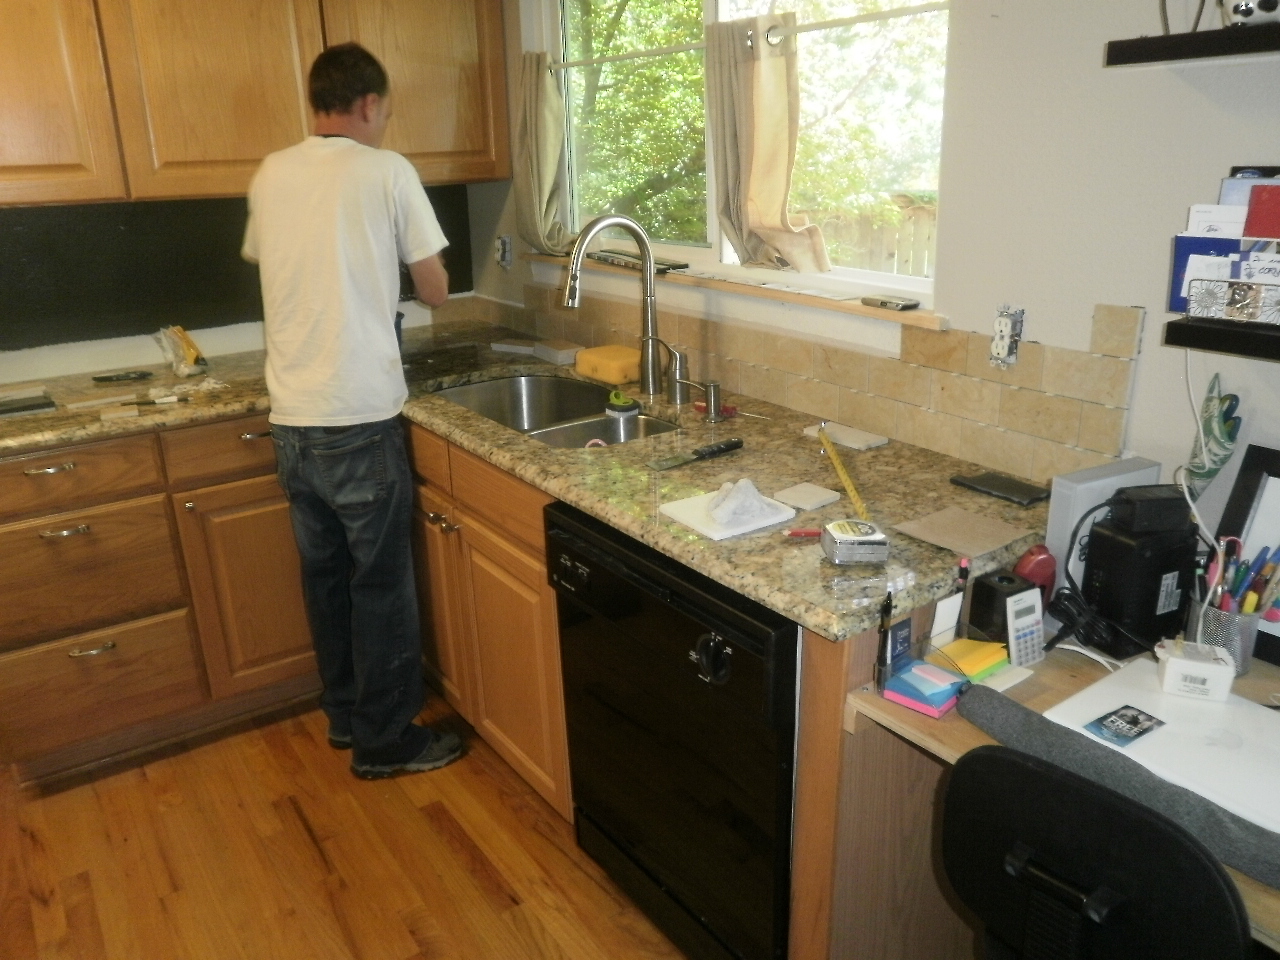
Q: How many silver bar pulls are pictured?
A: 4